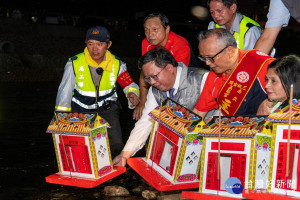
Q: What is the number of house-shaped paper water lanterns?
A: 4